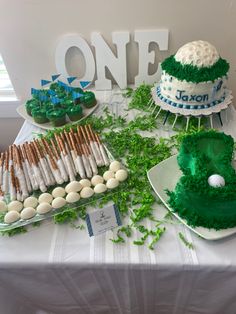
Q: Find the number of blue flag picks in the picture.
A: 11